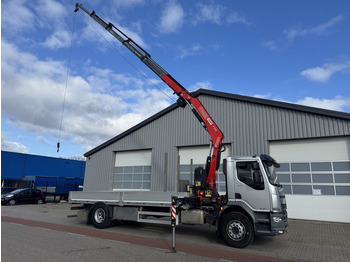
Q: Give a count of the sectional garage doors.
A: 3